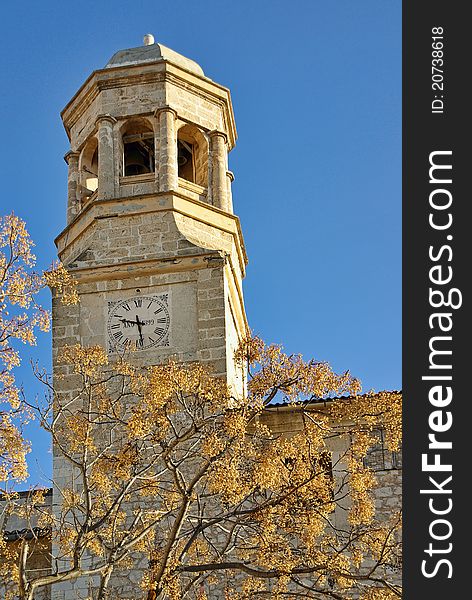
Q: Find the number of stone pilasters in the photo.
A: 5